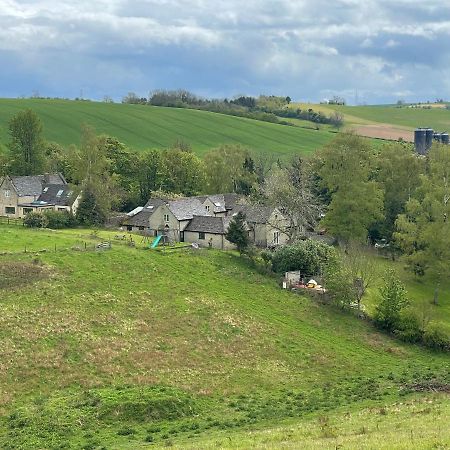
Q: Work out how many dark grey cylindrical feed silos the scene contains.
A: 4